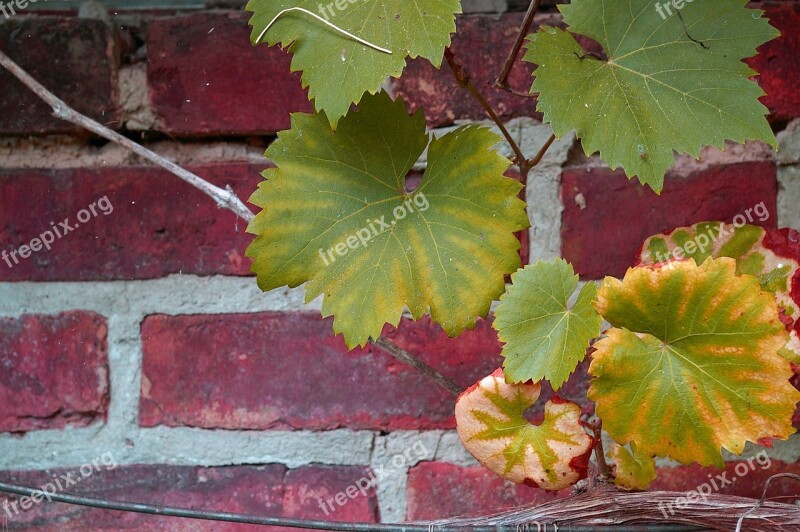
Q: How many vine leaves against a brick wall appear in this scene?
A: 8